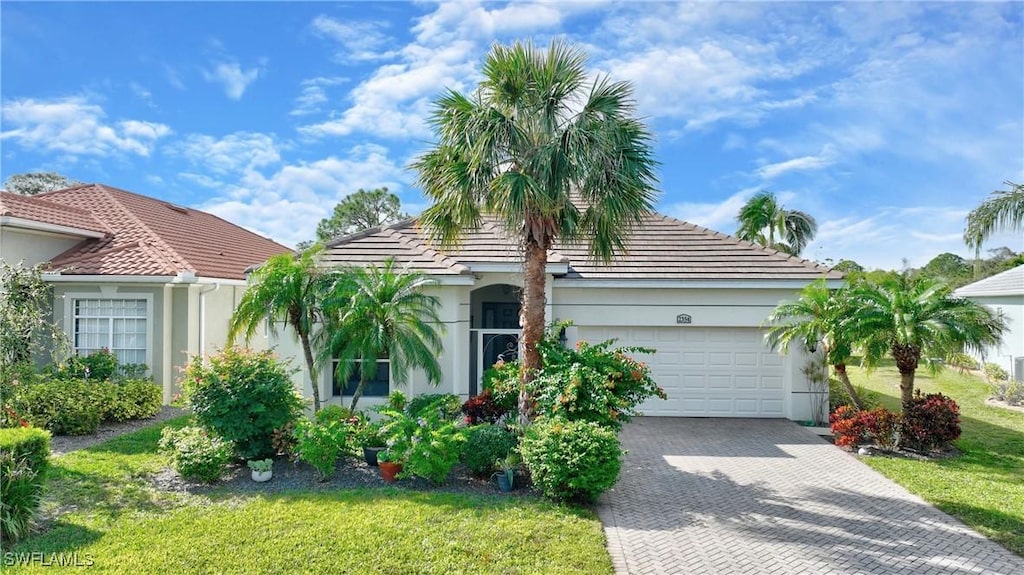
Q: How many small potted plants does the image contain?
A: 4